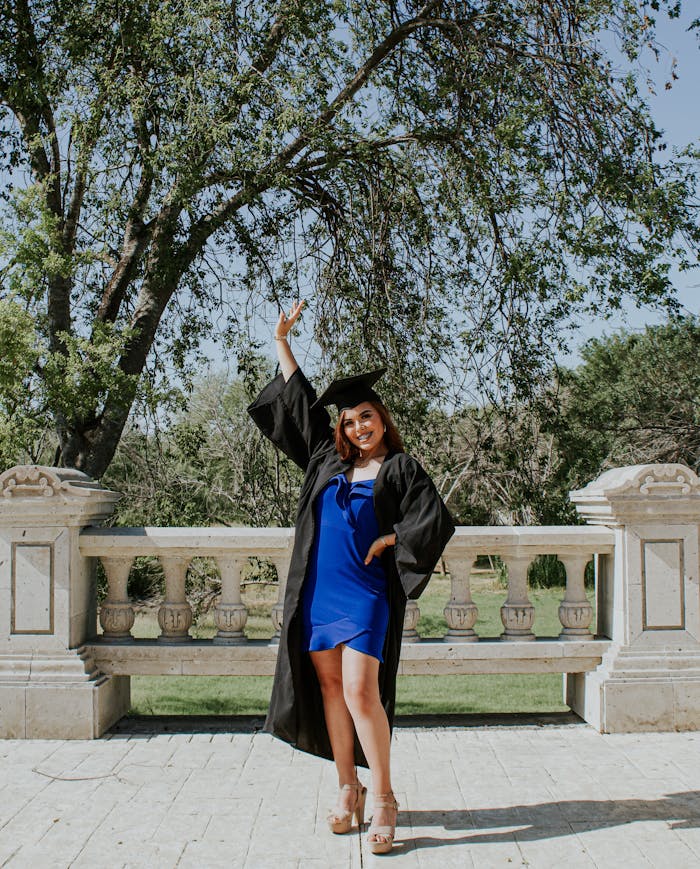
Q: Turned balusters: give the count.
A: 8